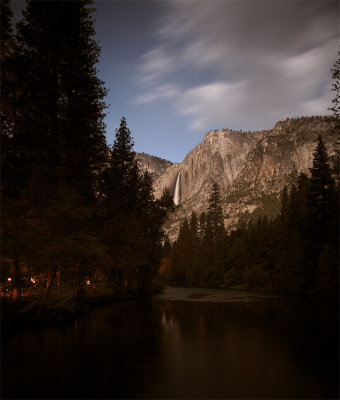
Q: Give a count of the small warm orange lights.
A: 3